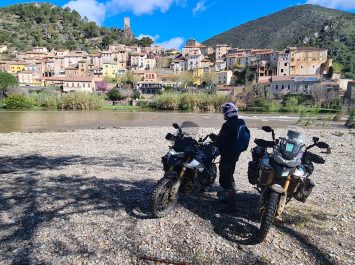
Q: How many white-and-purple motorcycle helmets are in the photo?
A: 1